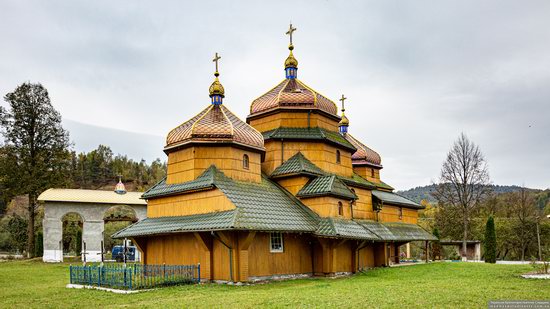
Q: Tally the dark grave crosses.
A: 3